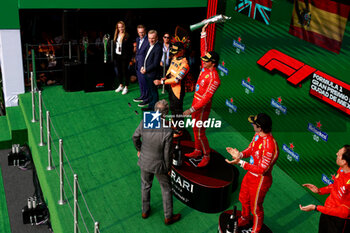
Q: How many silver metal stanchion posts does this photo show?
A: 6